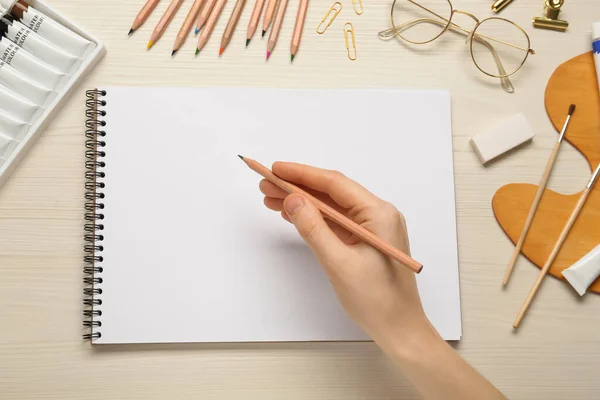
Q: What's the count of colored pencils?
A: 11